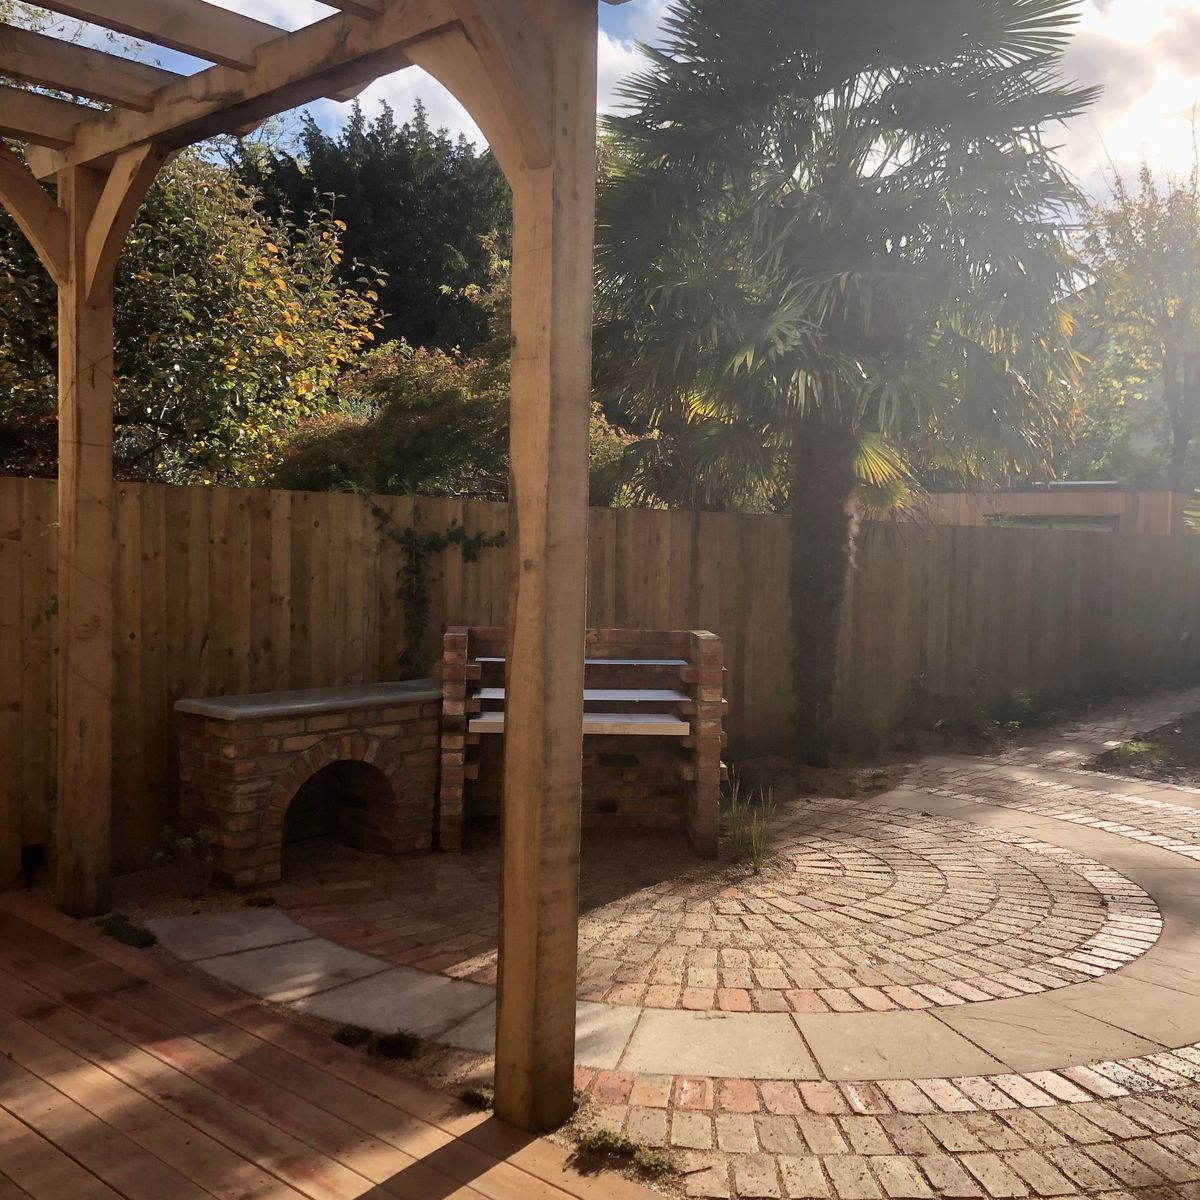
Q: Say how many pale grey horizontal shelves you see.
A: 3